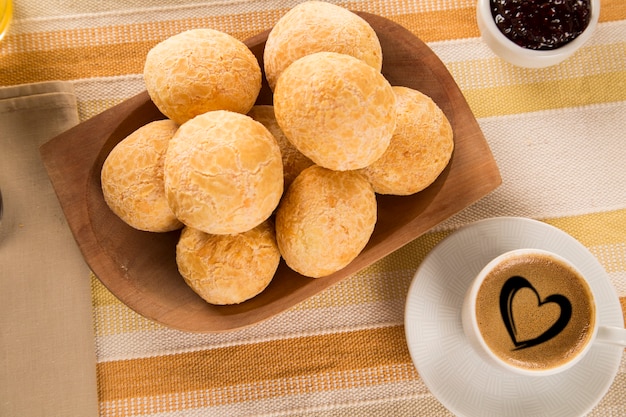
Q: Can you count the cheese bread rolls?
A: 9